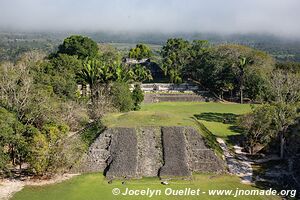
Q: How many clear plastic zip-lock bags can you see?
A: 0